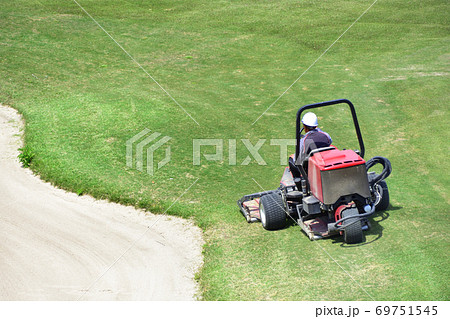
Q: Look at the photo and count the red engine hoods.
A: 1